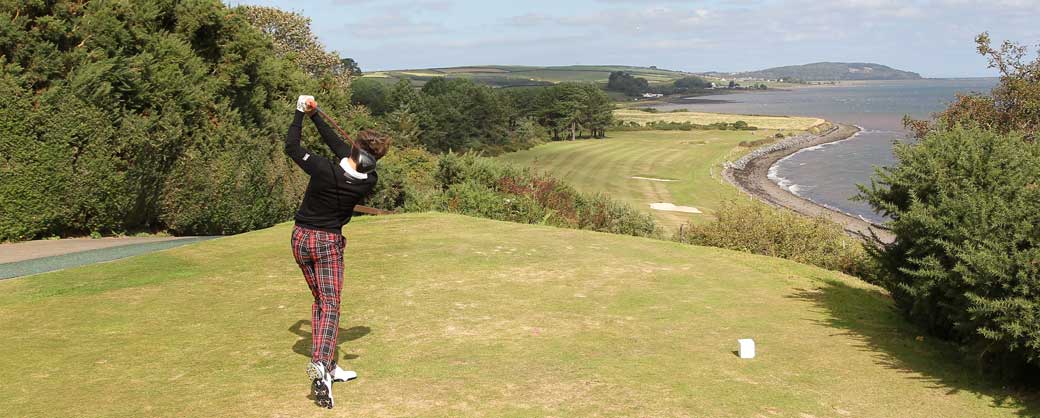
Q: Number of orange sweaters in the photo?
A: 0